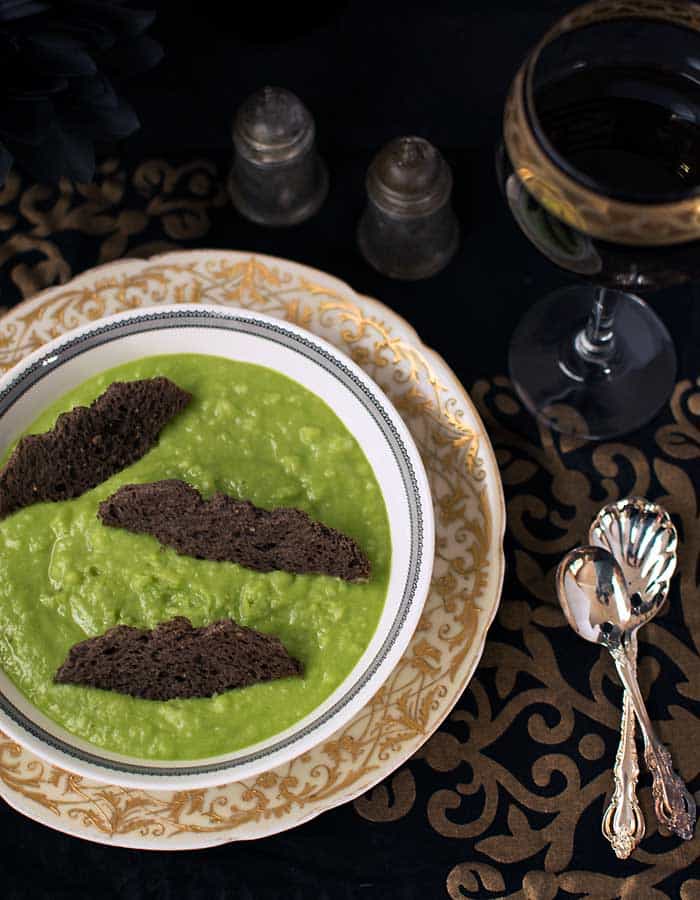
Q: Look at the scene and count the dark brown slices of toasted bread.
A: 3